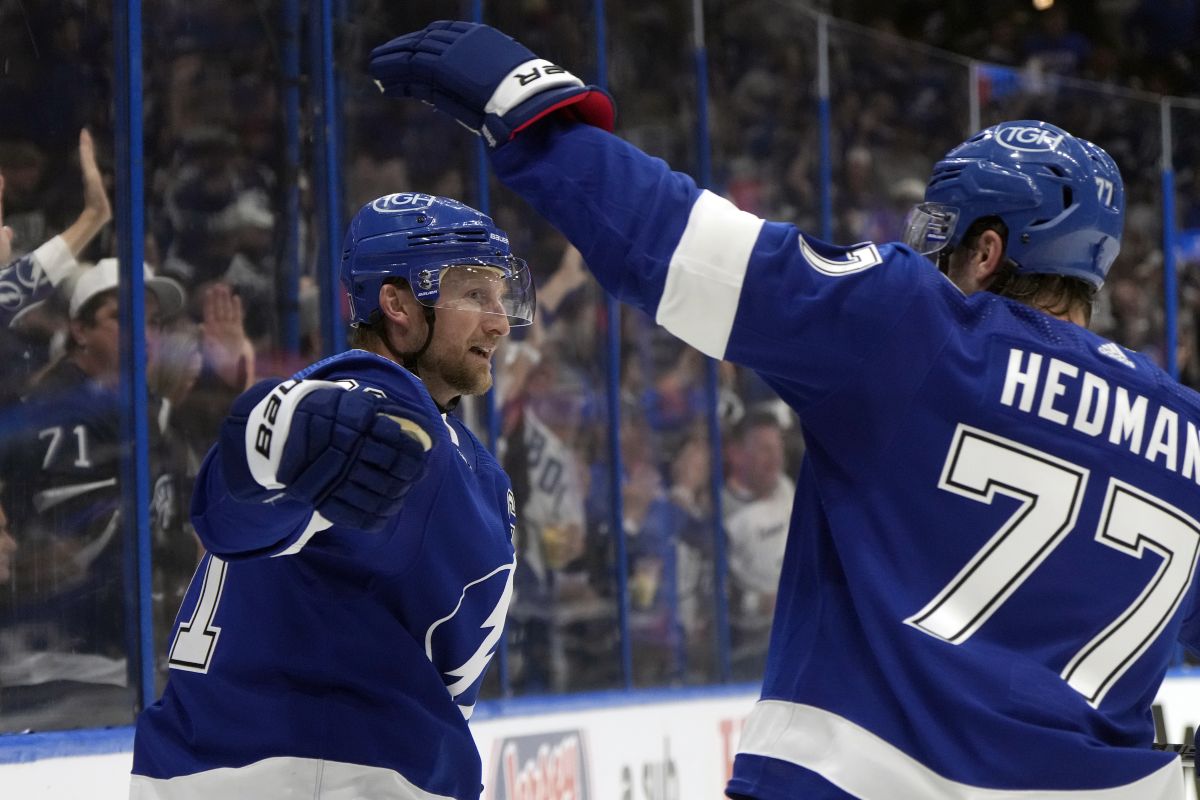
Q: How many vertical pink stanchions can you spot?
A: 0